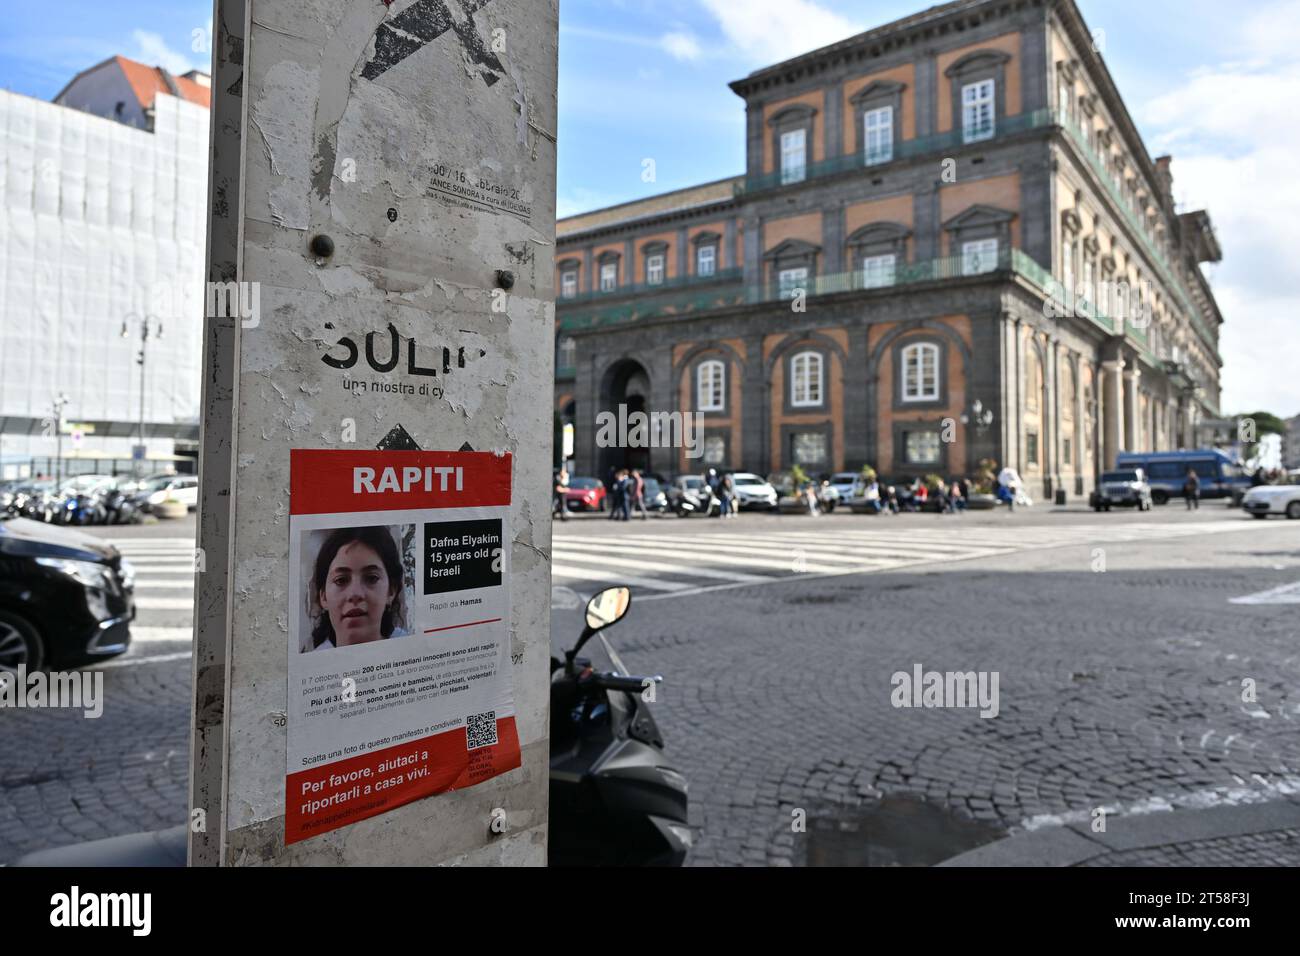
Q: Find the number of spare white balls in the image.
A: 0